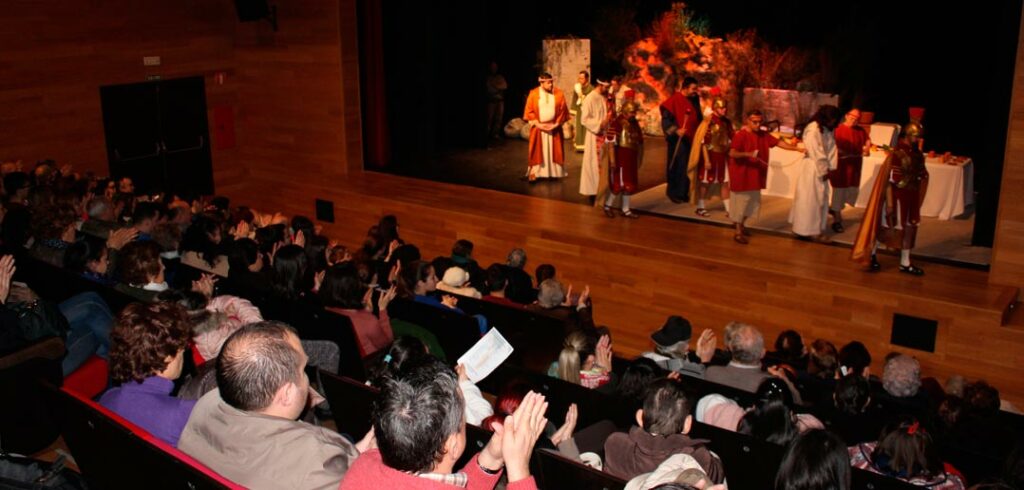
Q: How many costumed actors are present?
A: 11